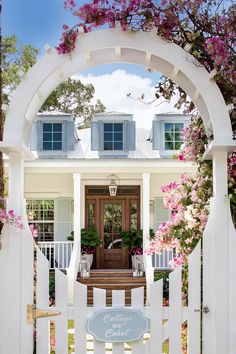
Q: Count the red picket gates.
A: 0